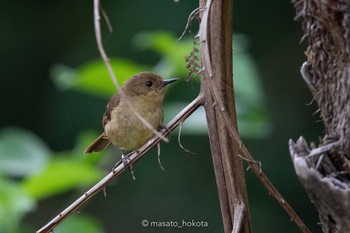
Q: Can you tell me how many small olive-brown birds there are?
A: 1